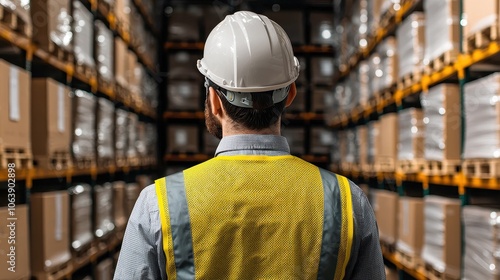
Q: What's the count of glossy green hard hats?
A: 0